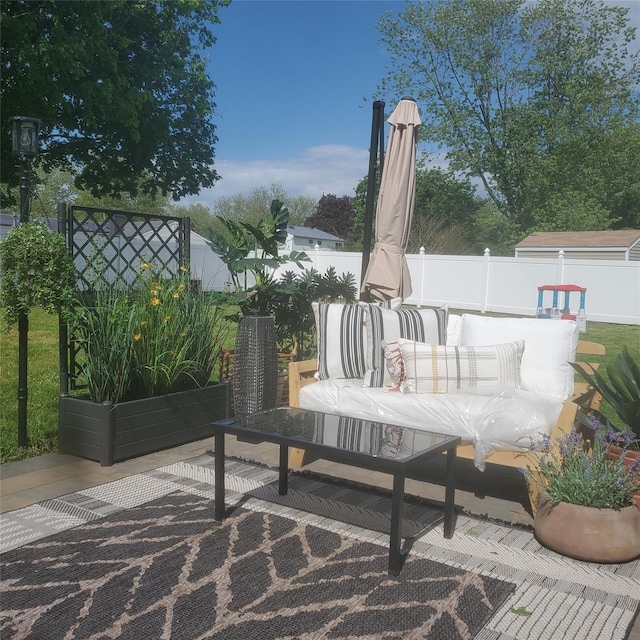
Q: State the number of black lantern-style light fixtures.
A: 1